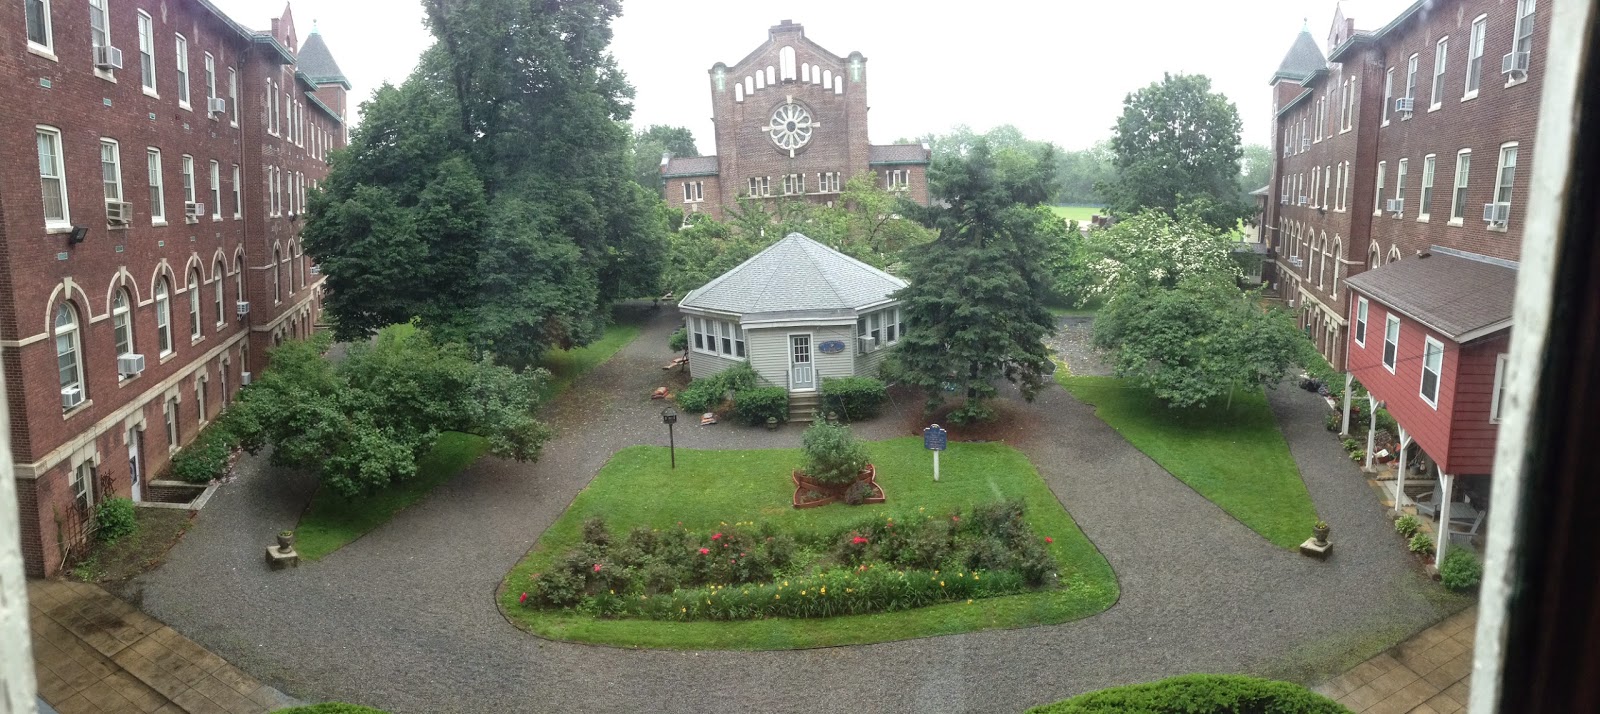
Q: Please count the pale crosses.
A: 2